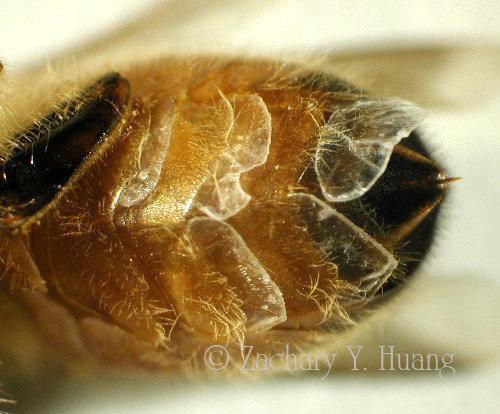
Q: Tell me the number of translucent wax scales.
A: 5